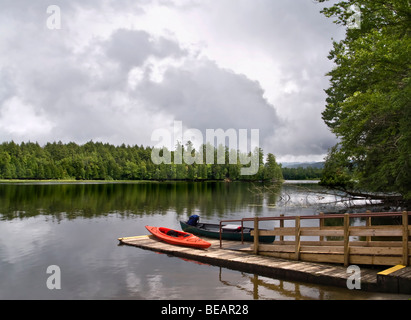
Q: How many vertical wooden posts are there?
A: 7